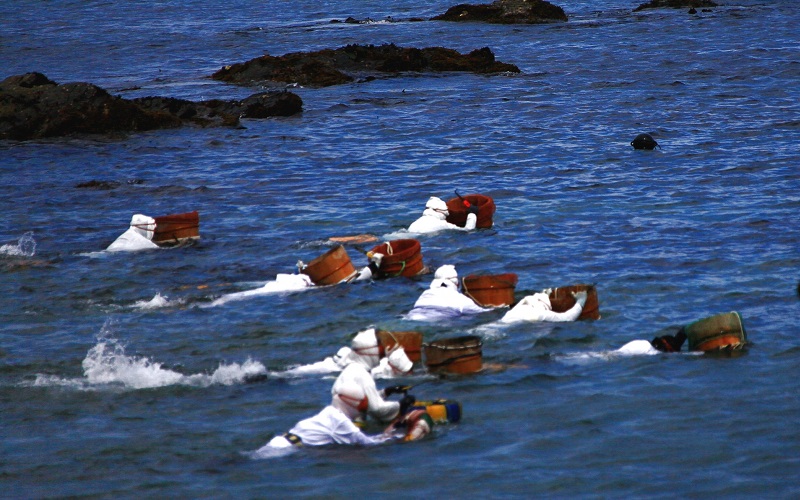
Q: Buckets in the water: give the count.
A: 9